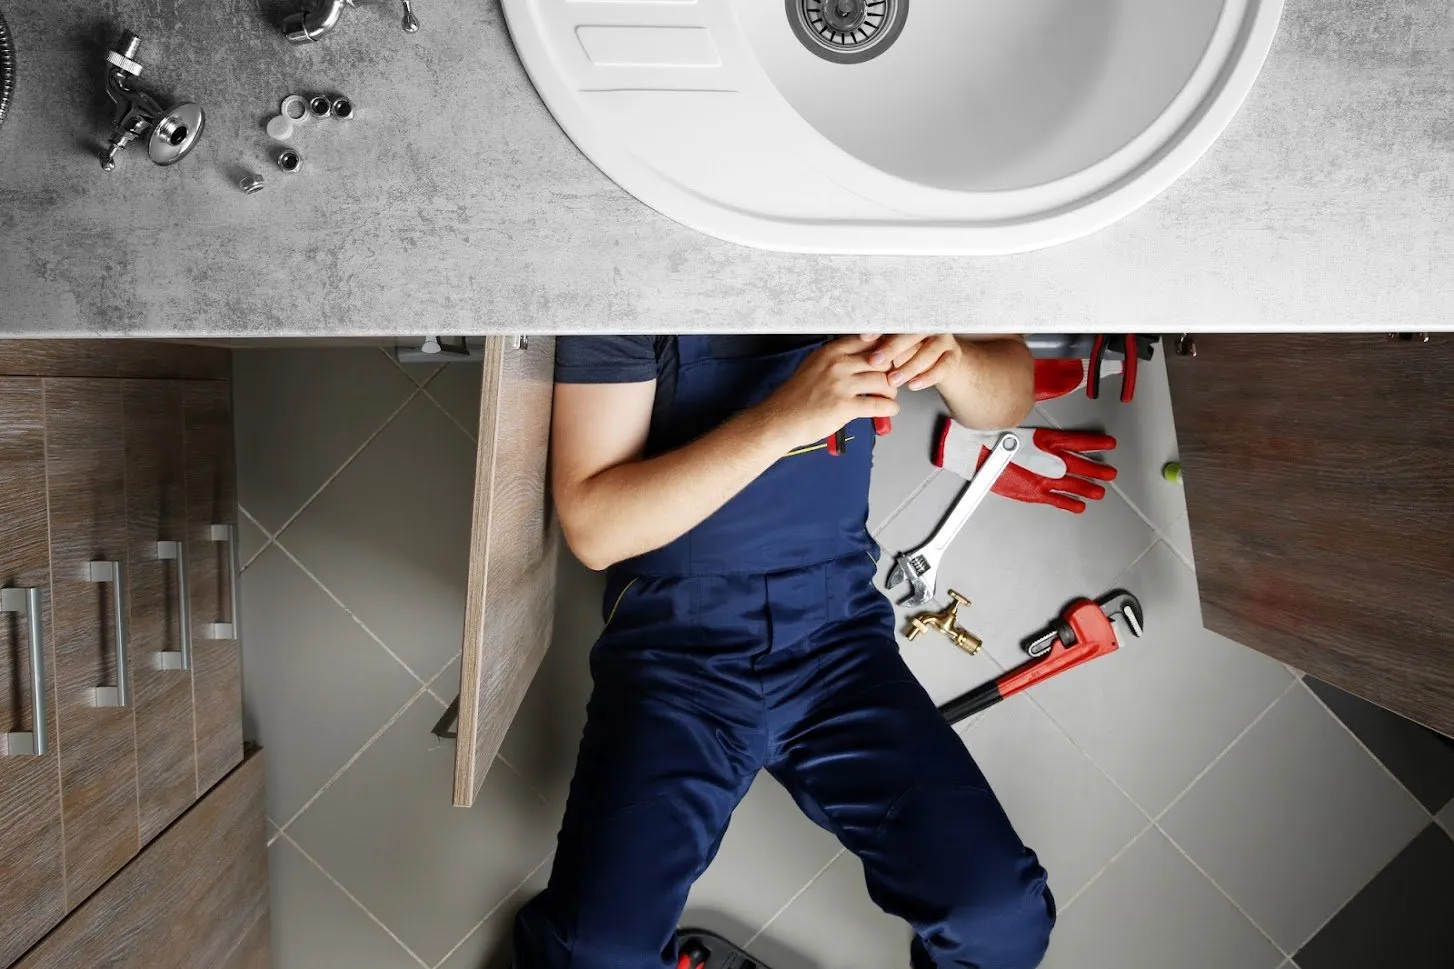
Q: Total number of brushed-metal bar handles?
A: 4